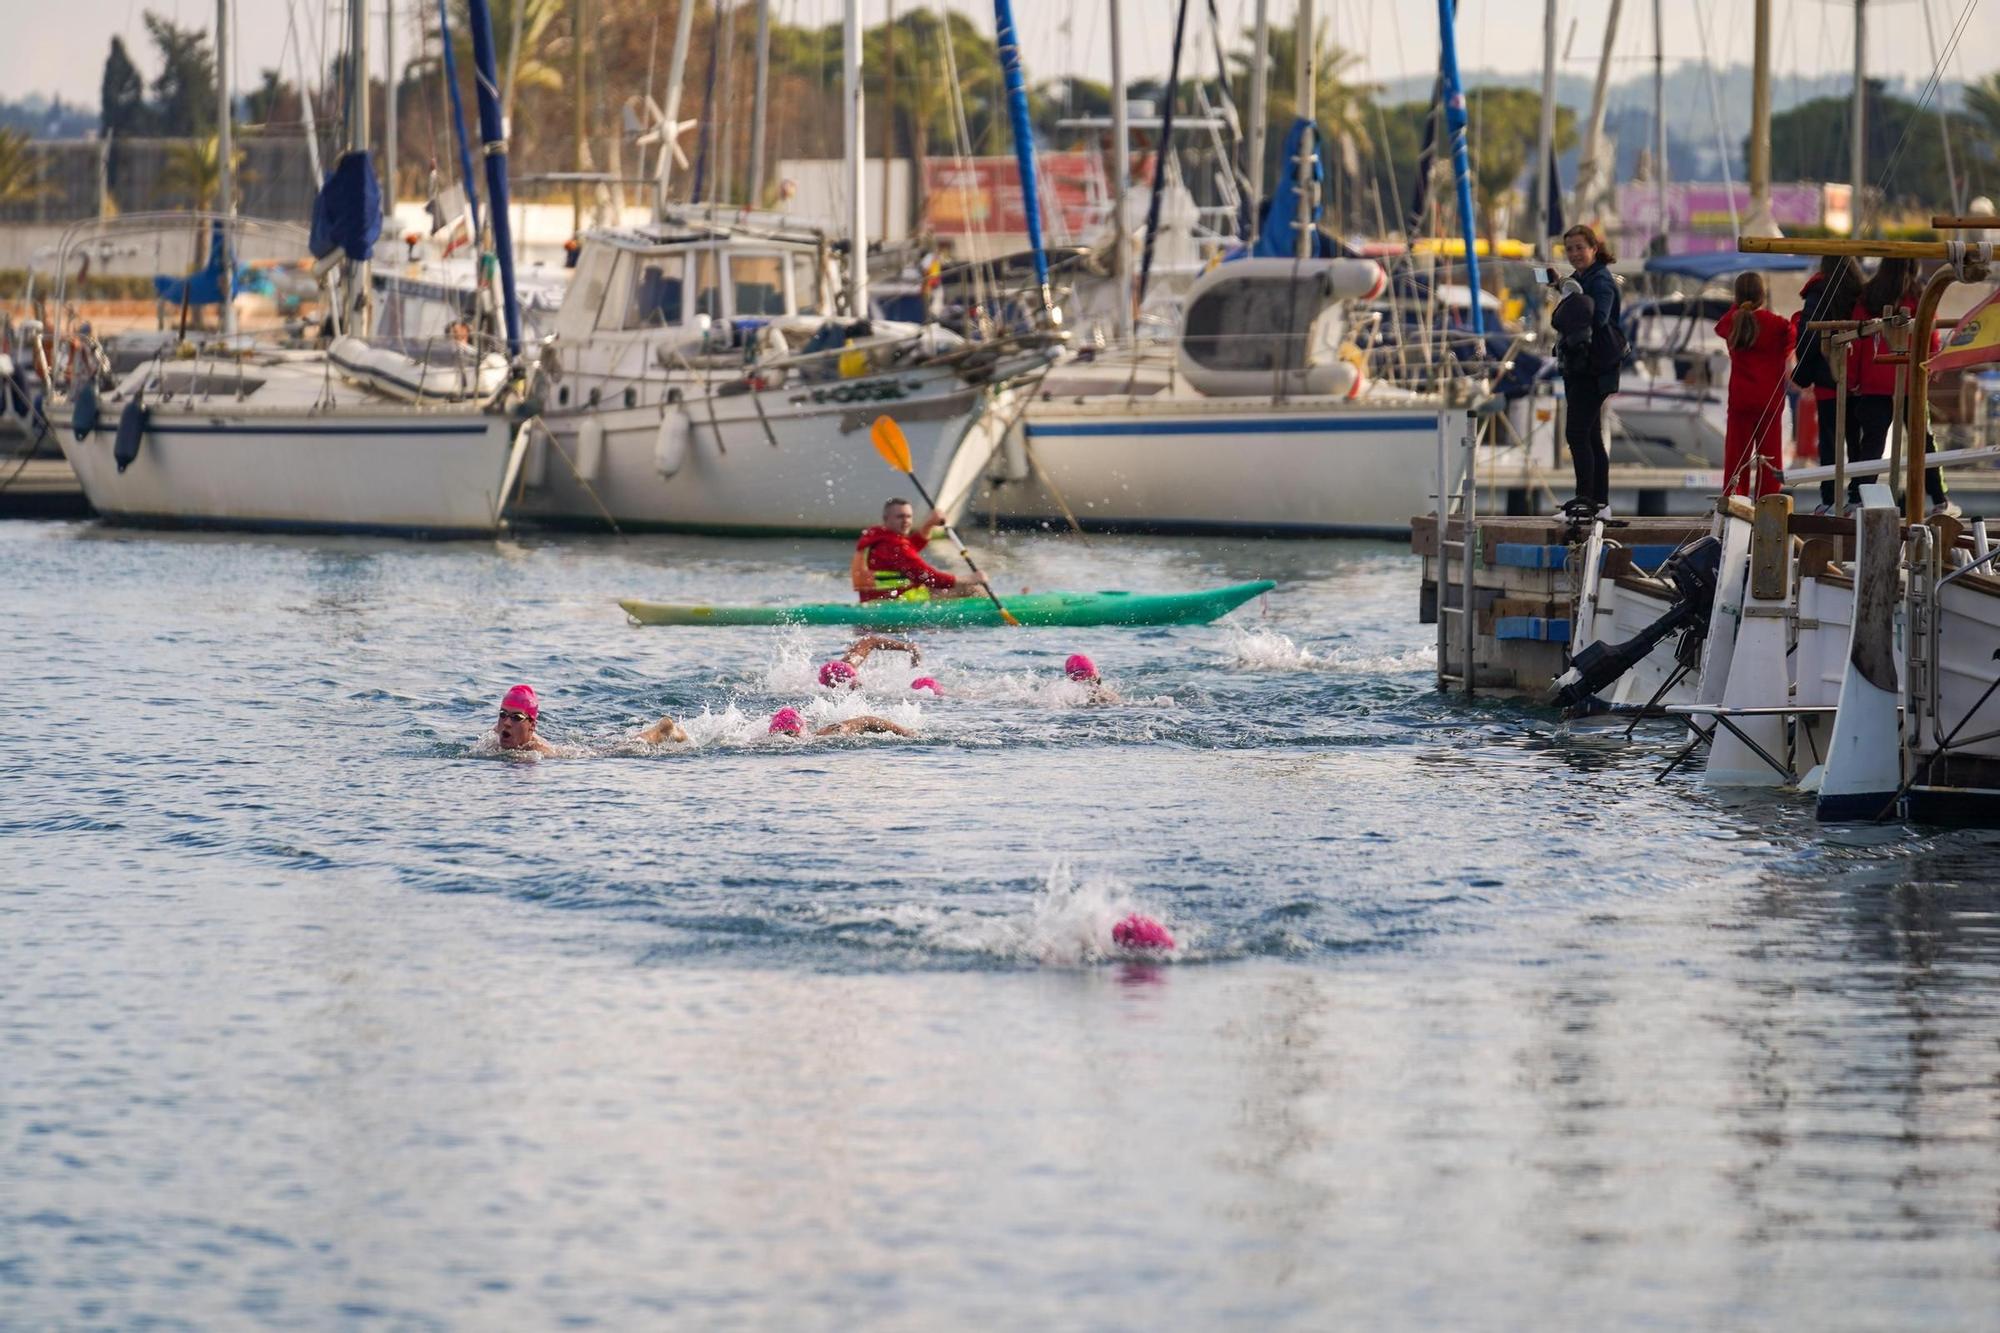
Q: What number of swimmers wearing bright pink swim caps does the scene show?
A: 6